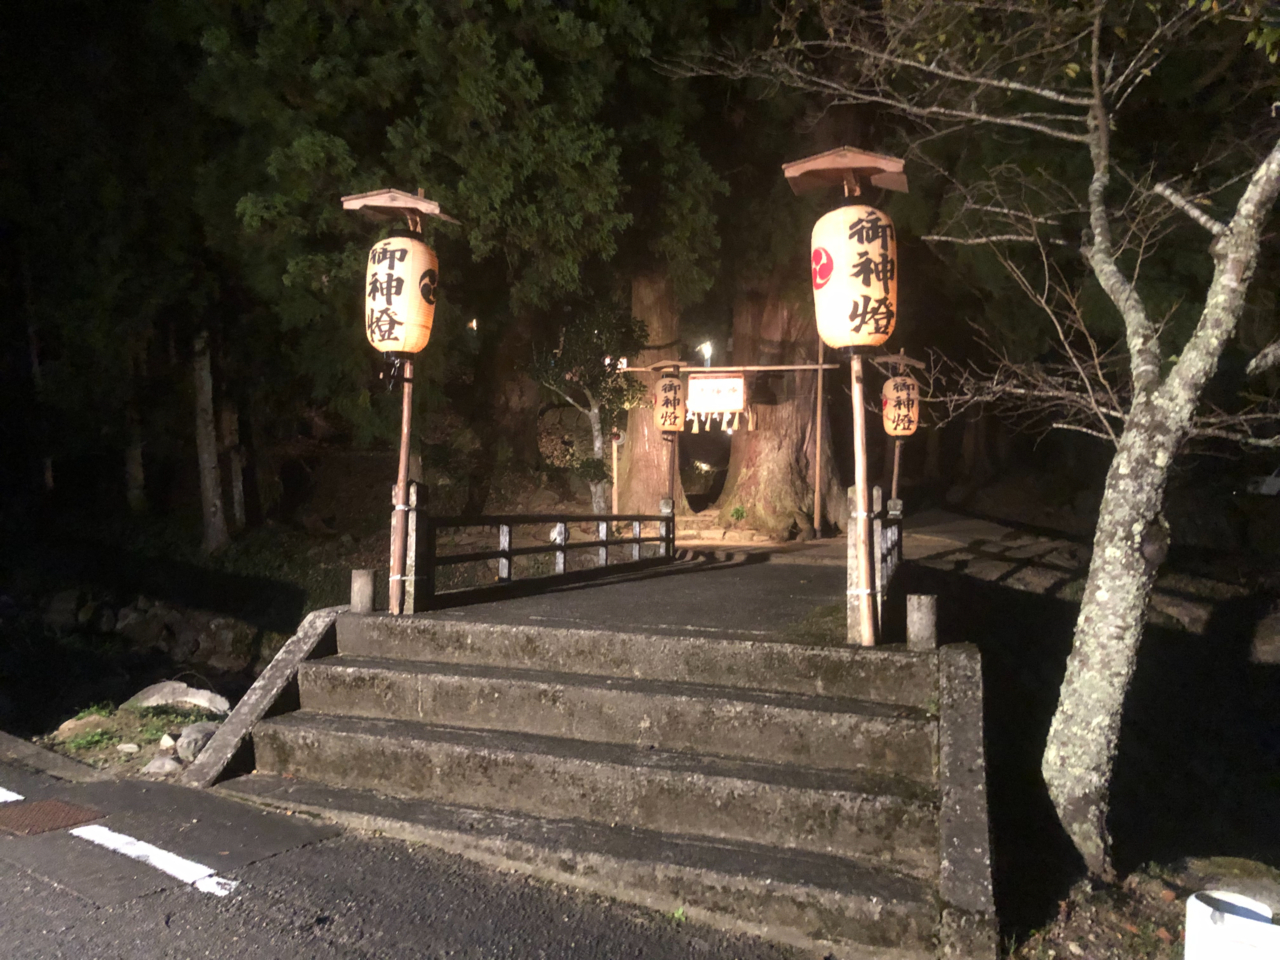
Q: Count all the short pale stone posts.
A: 2